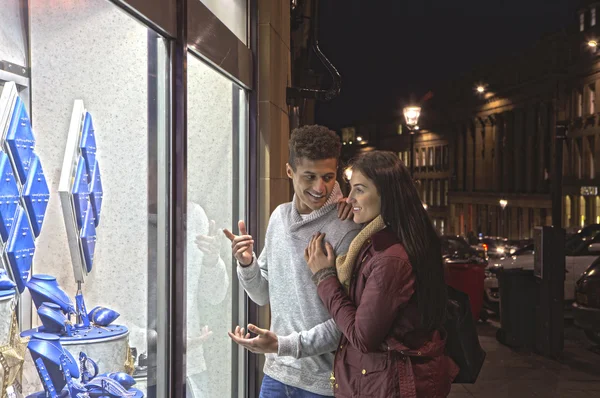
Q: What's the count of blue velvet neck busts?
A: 3